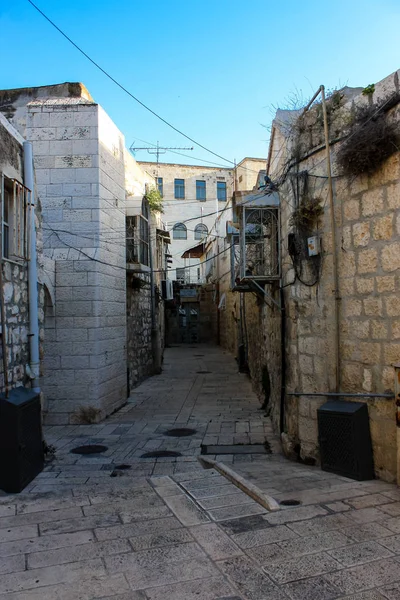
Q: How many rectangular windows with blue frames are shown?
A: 4